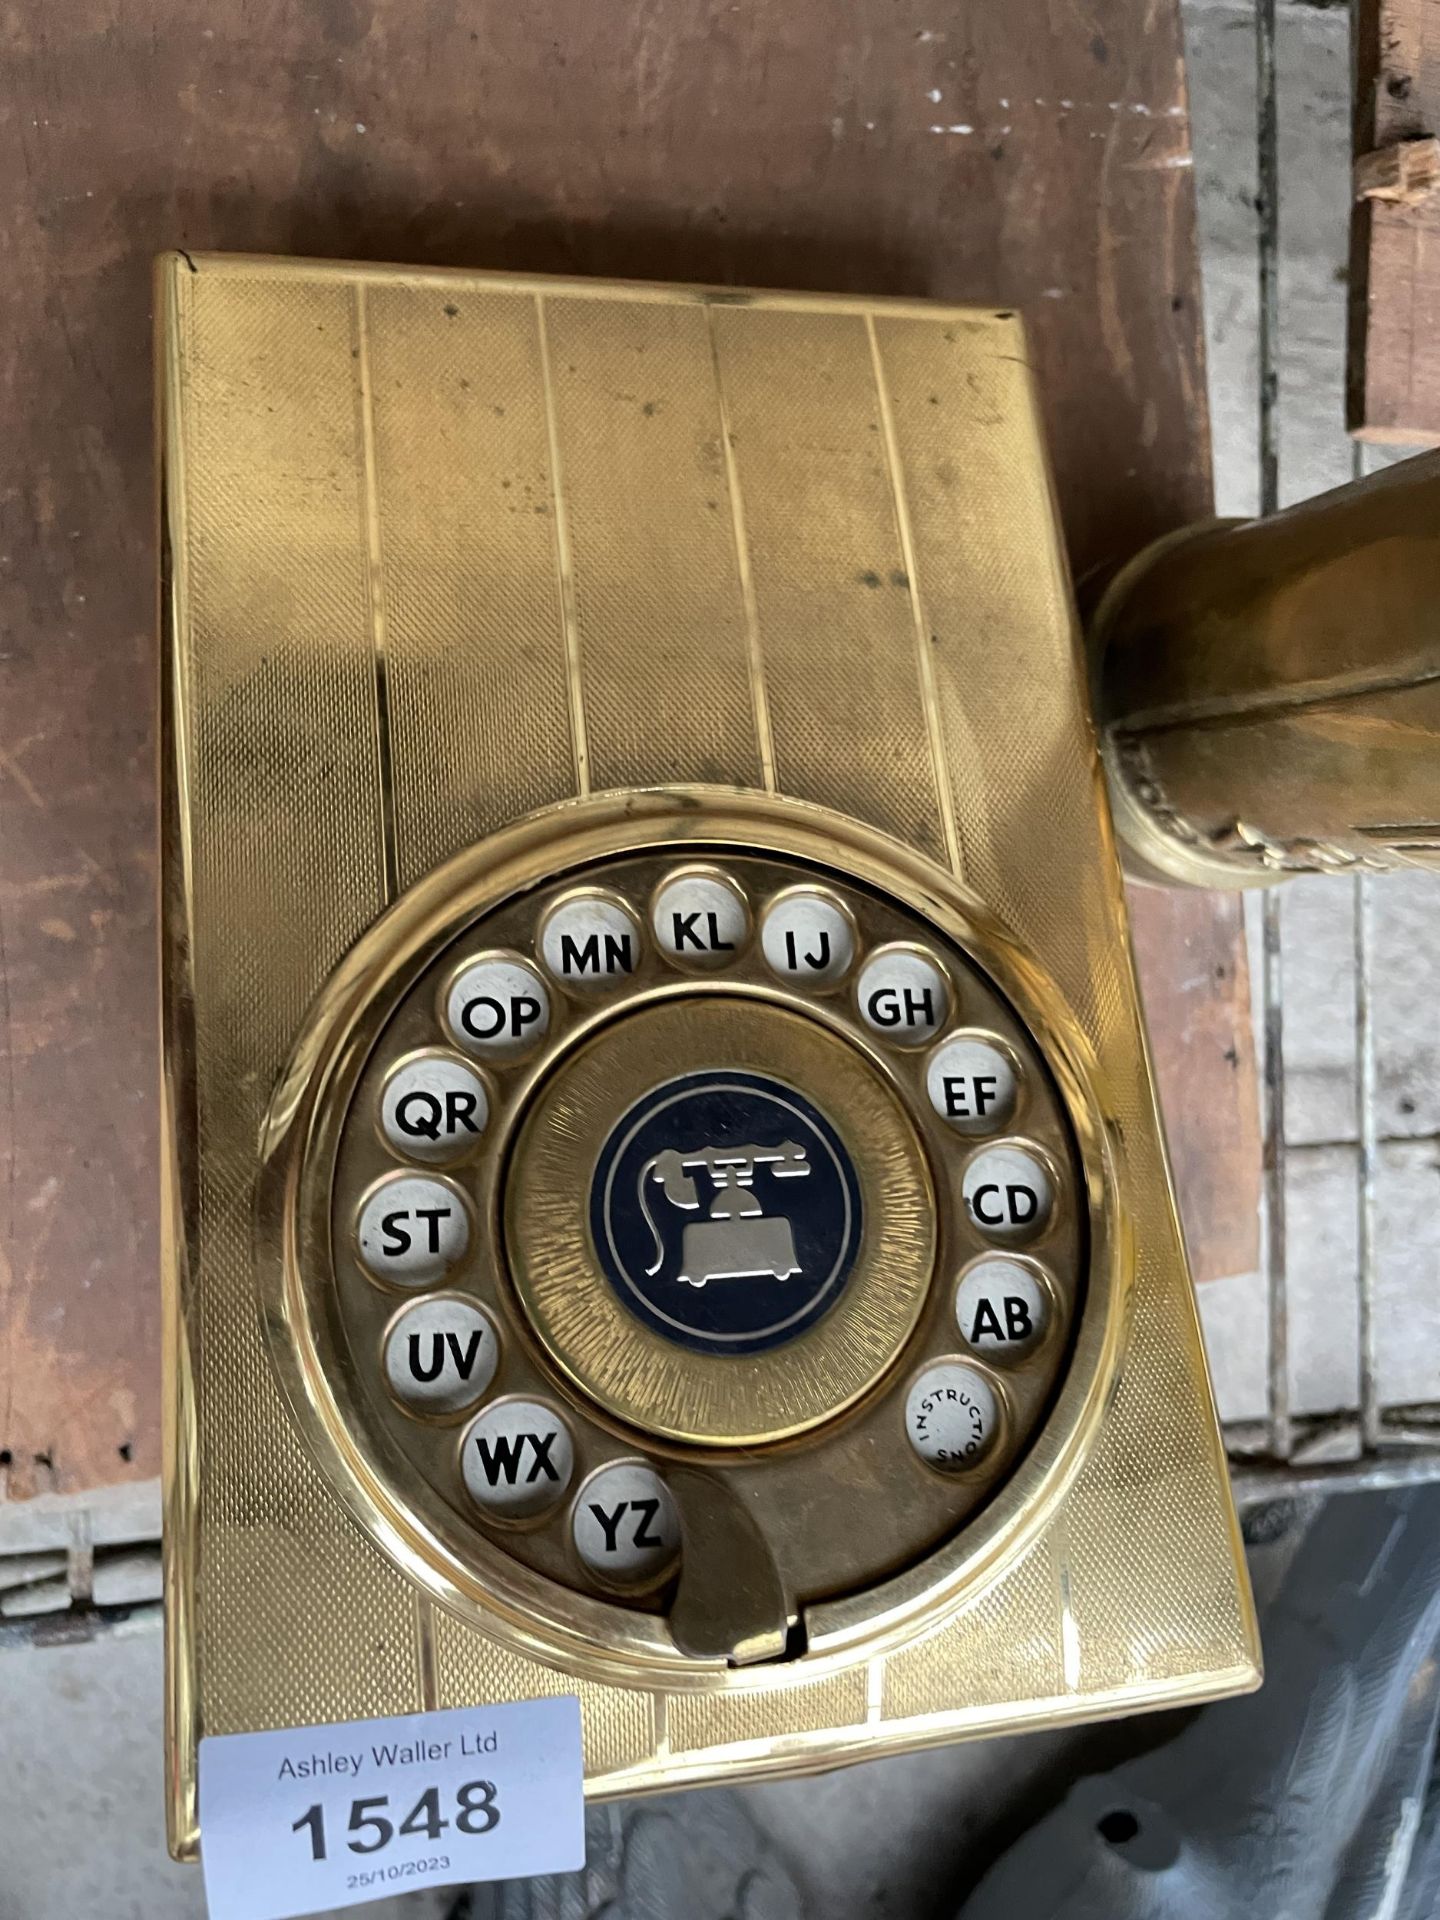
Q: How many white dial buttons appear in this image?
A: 14